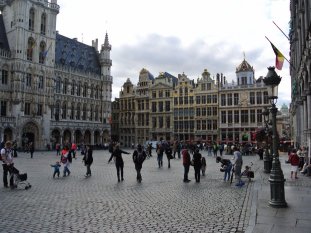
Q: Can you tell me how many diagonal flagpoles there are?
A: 2